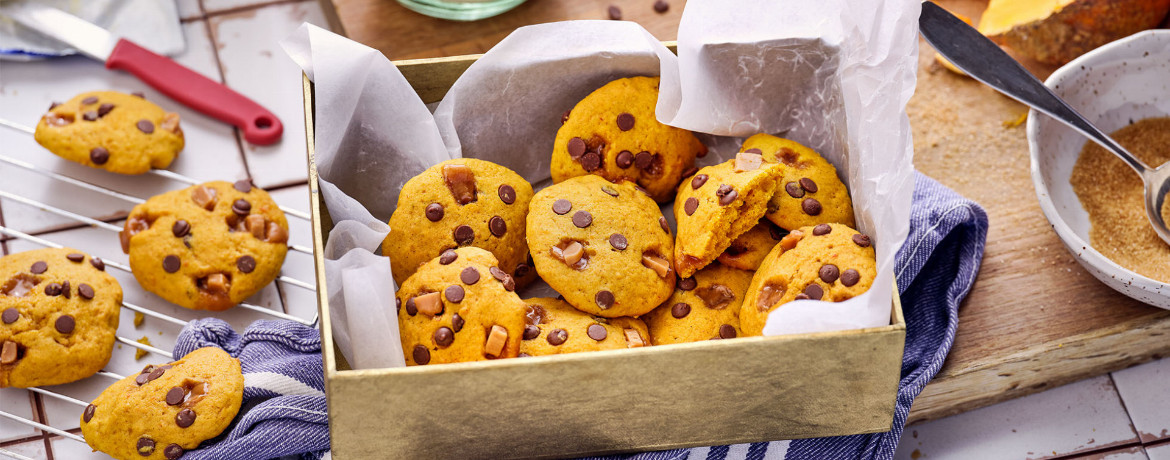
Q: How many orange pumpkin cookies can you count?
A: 14